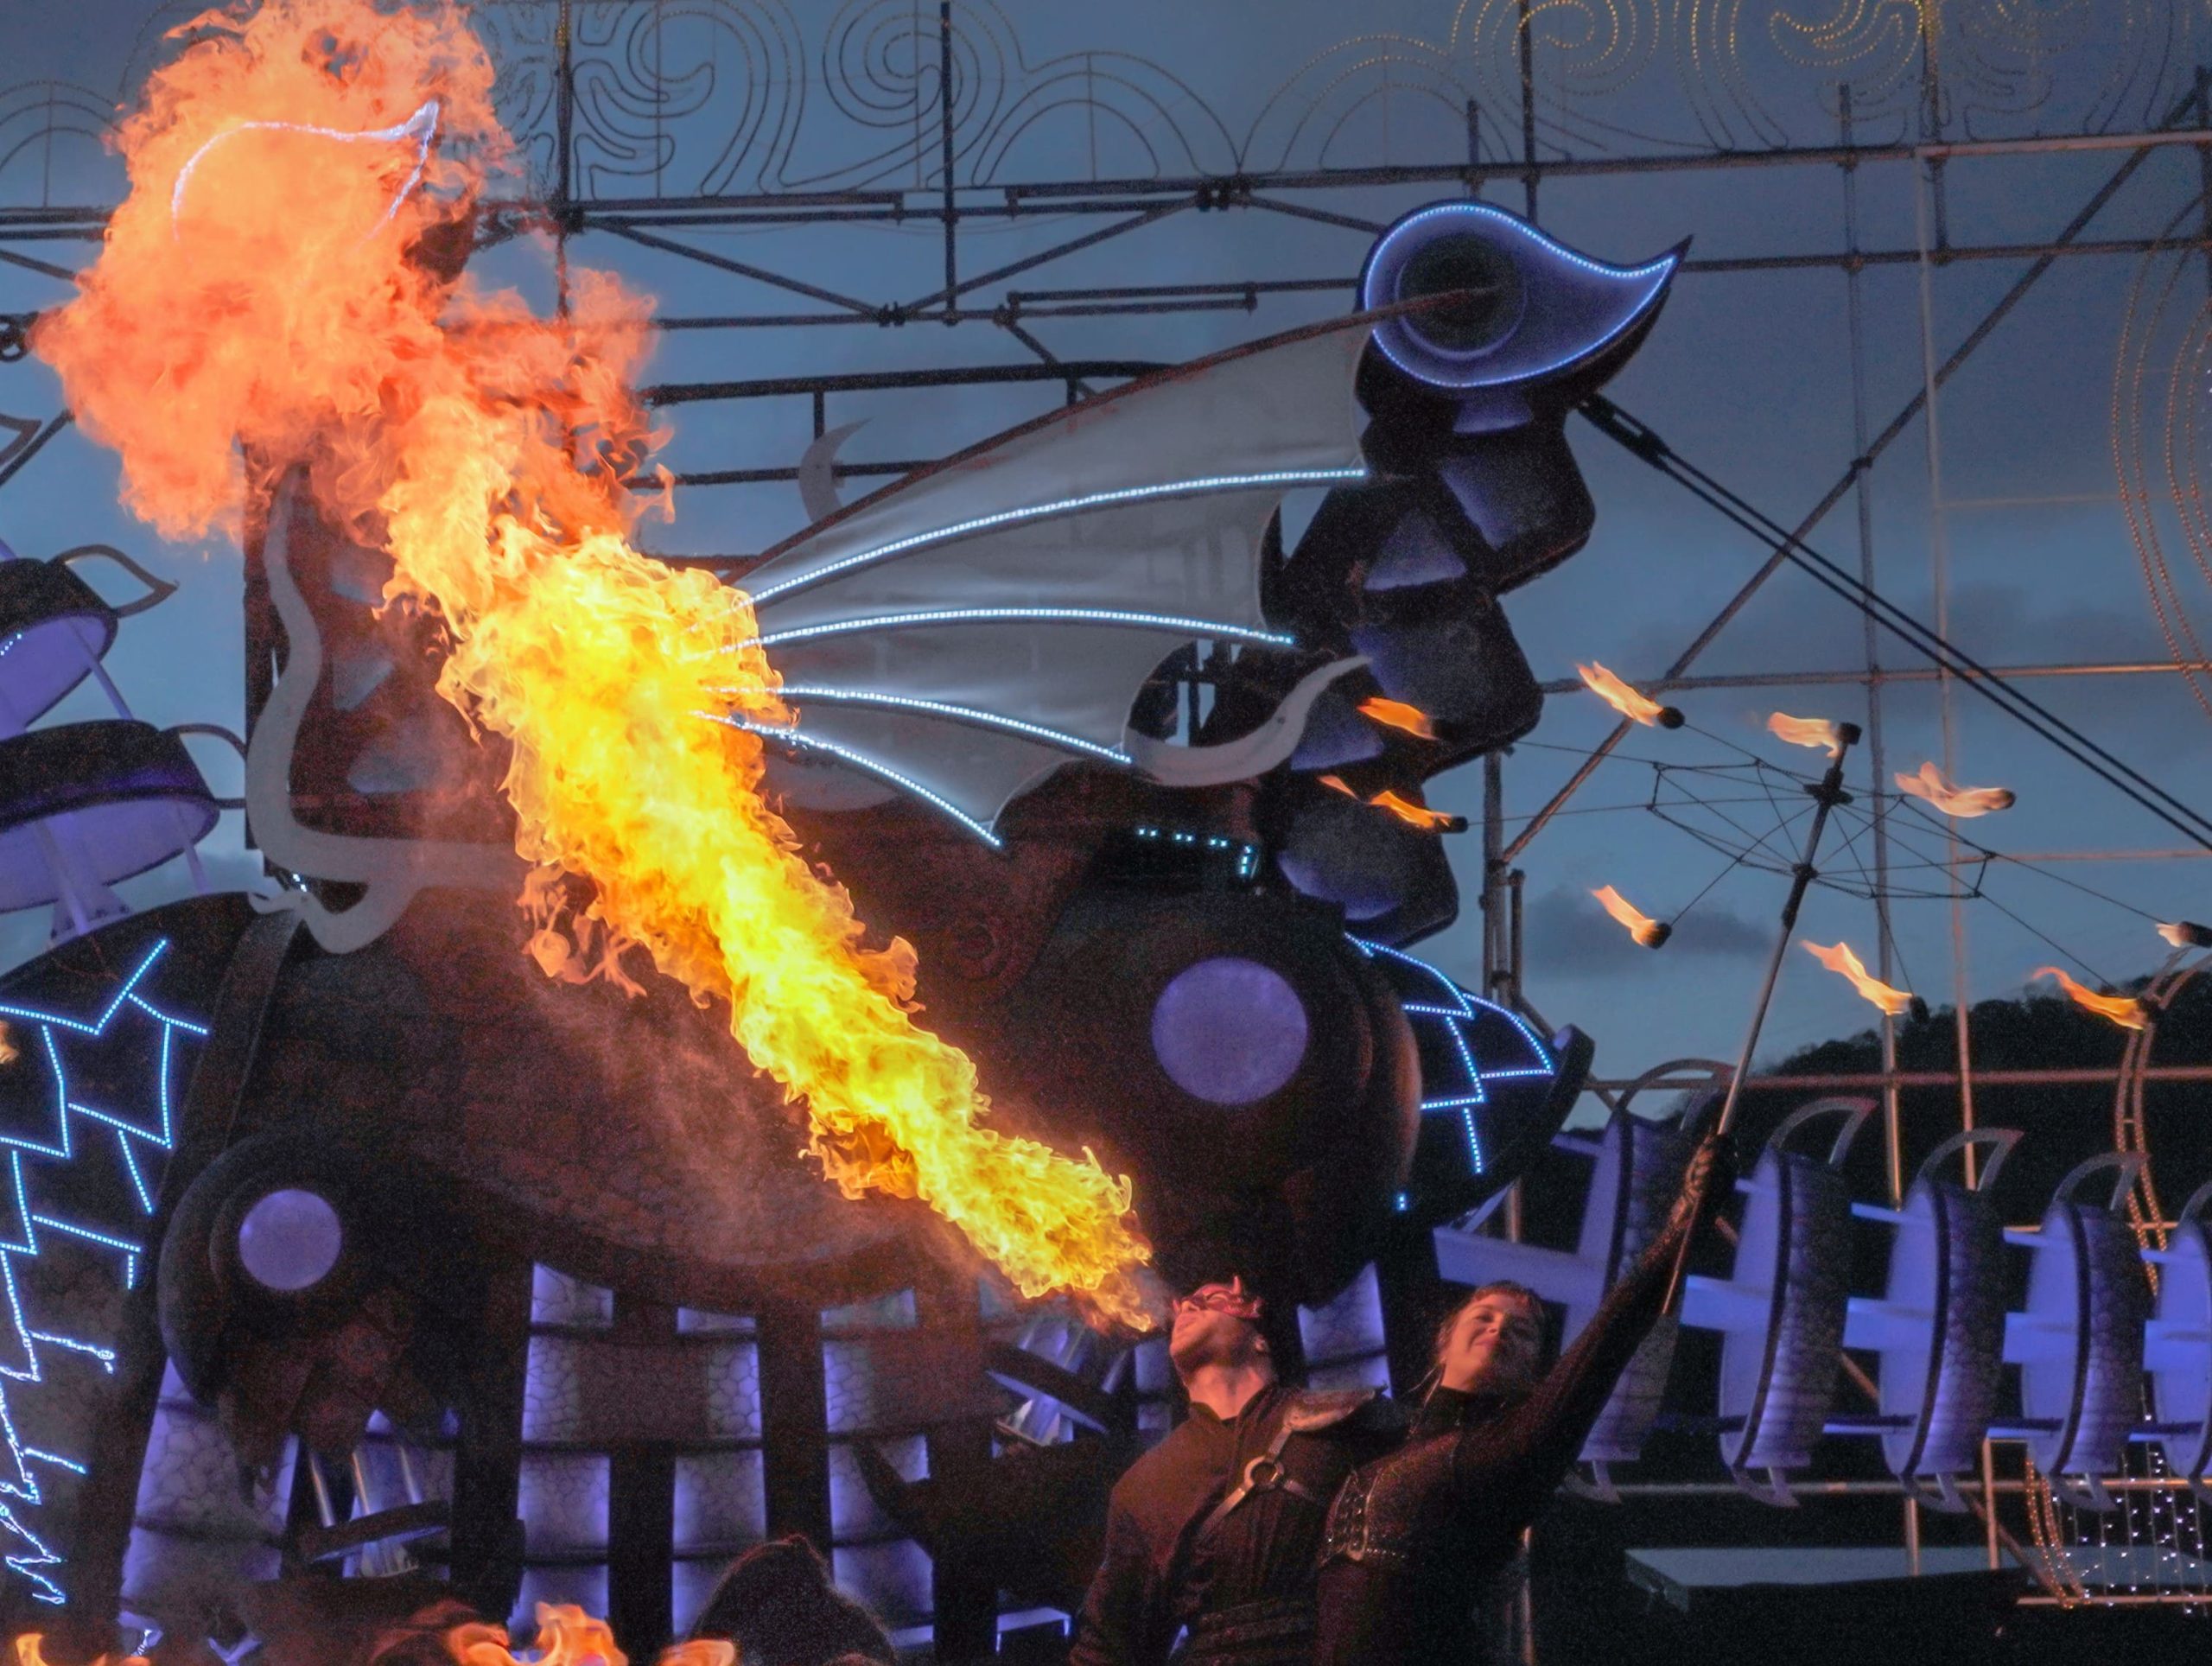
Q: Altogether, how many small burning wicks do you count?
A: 9